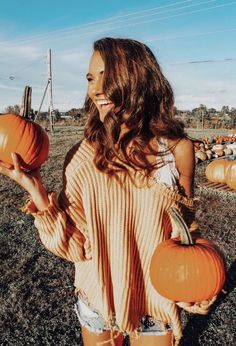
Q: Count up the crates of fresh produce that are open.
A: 0